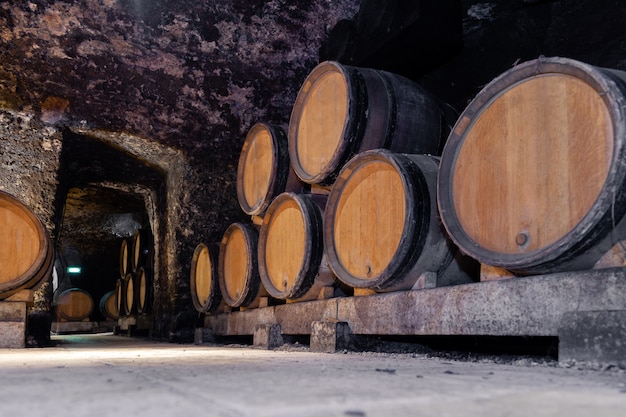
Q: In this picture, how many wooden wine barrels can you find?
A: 15